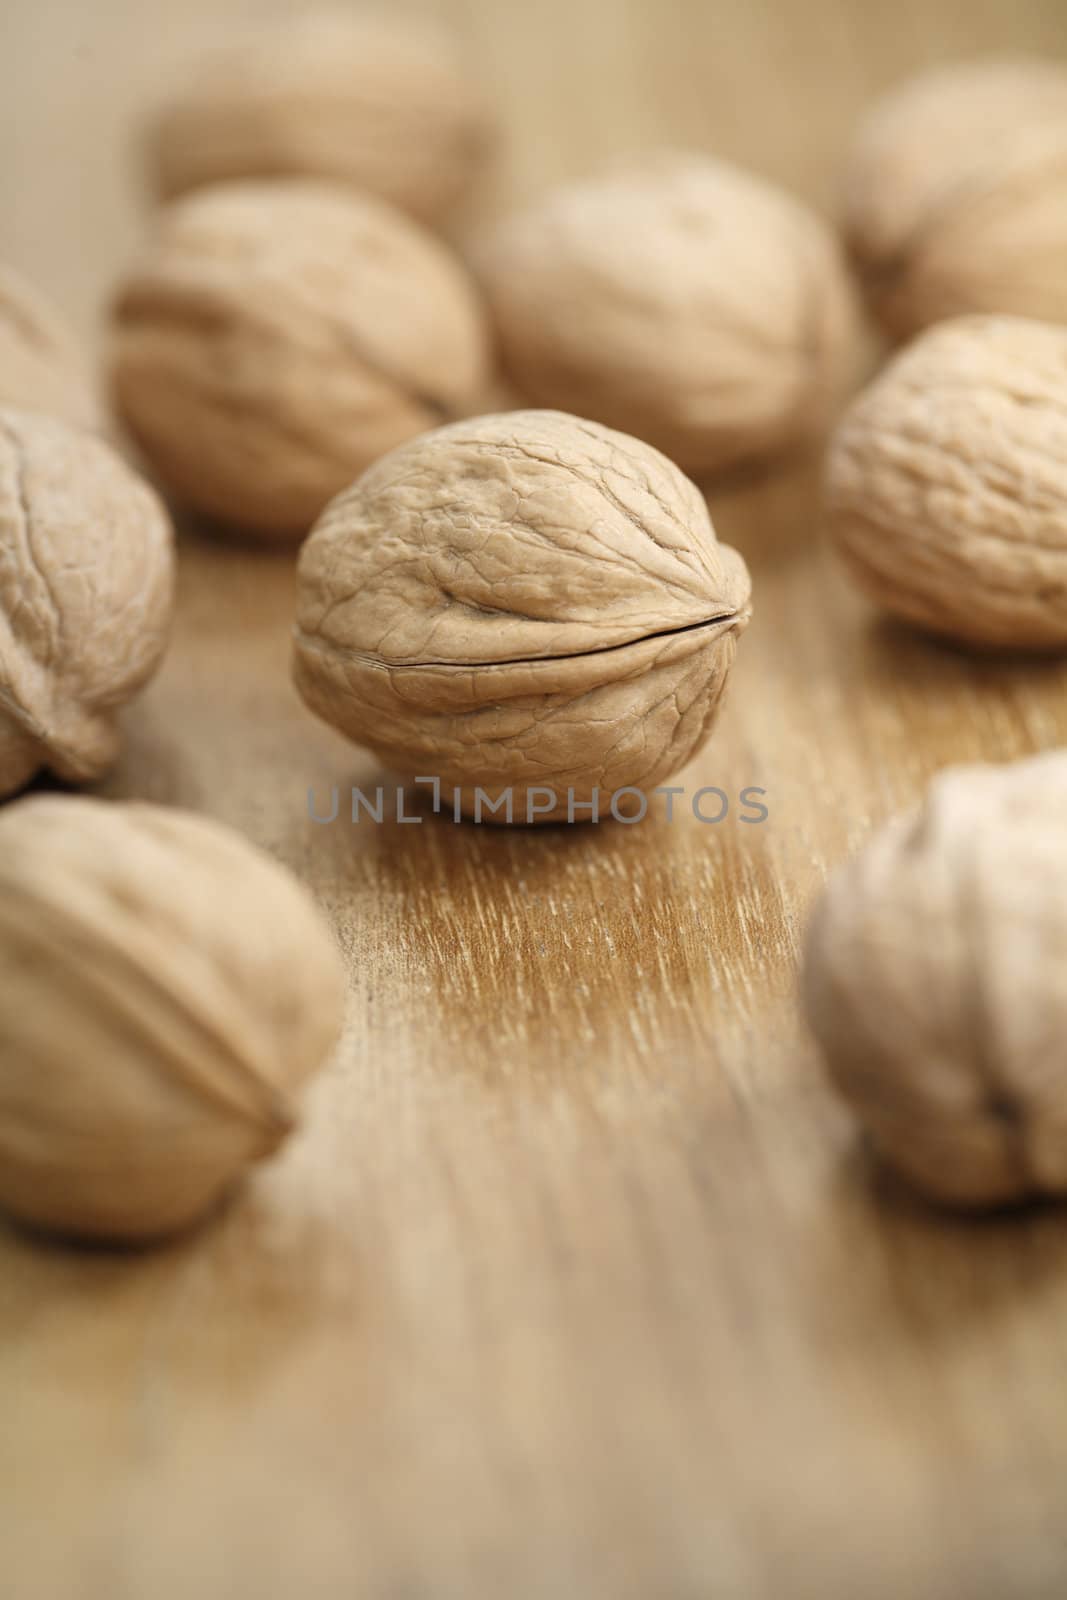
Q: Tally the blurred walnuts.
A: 9